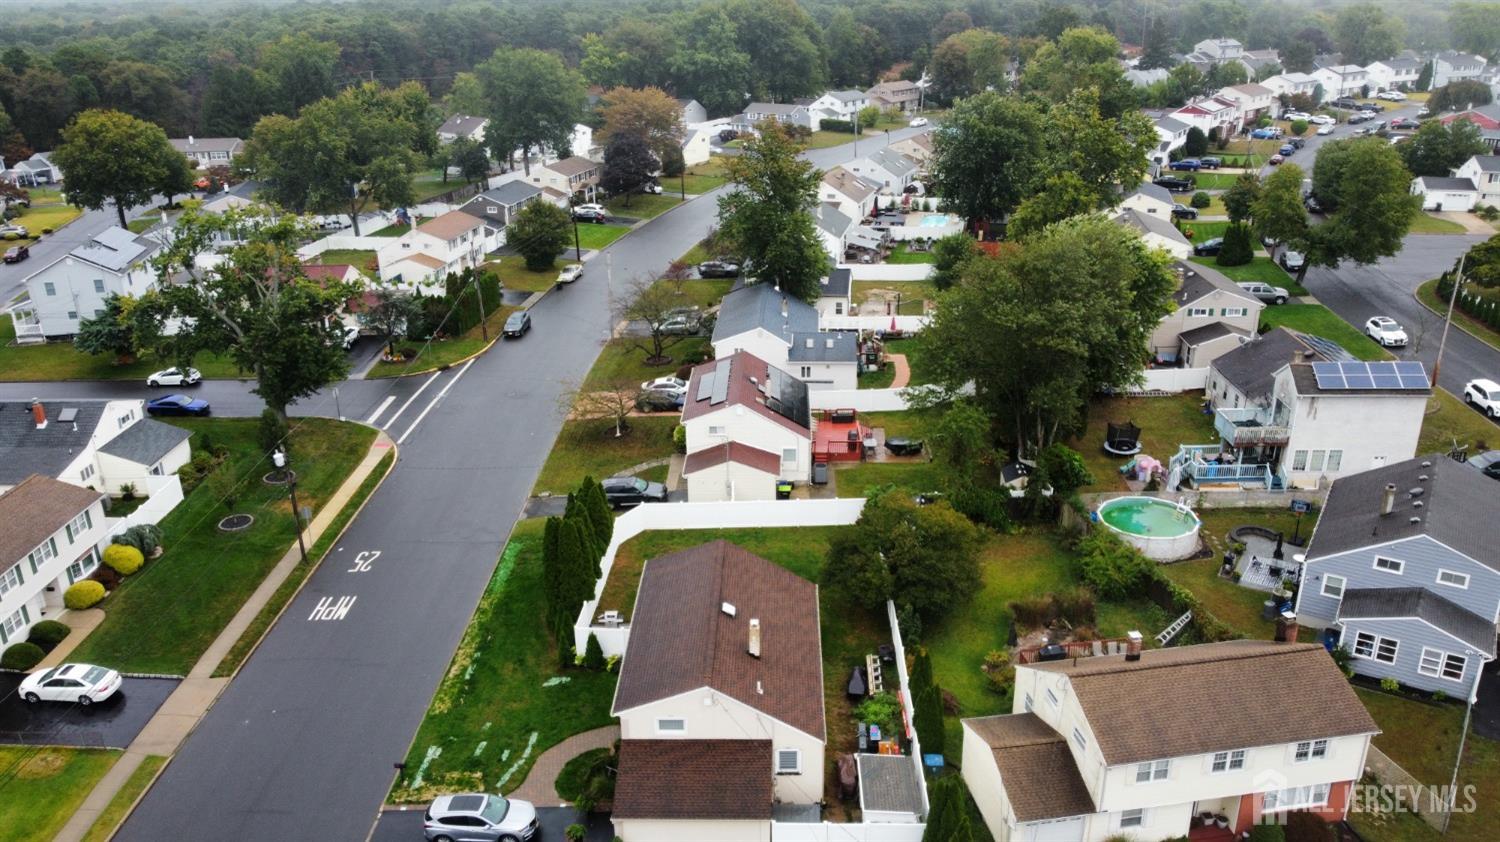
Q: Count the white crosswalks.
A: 1